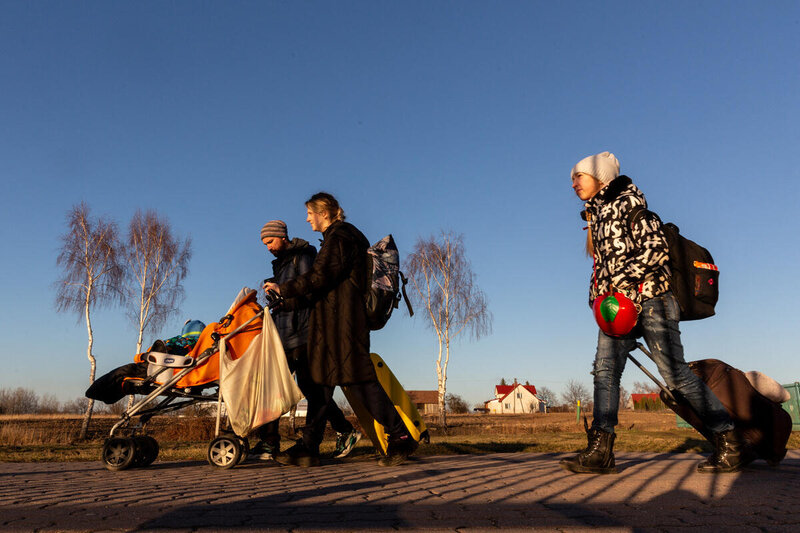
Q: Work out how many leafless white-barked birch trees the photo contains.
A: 3